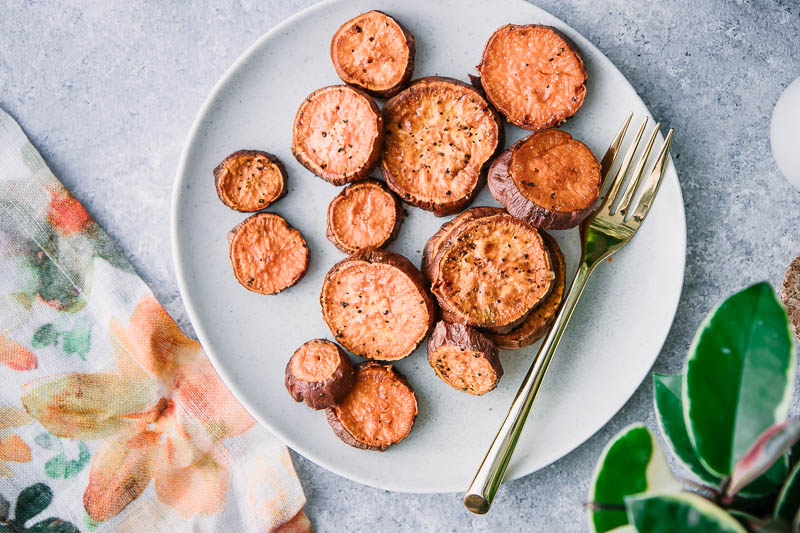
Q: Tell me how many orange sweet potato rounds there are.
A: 15